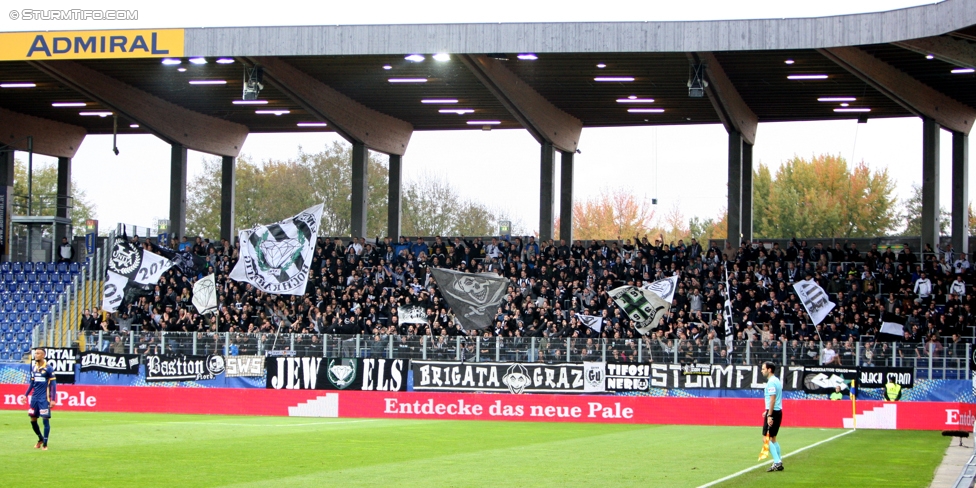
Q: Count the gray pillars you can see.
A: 12